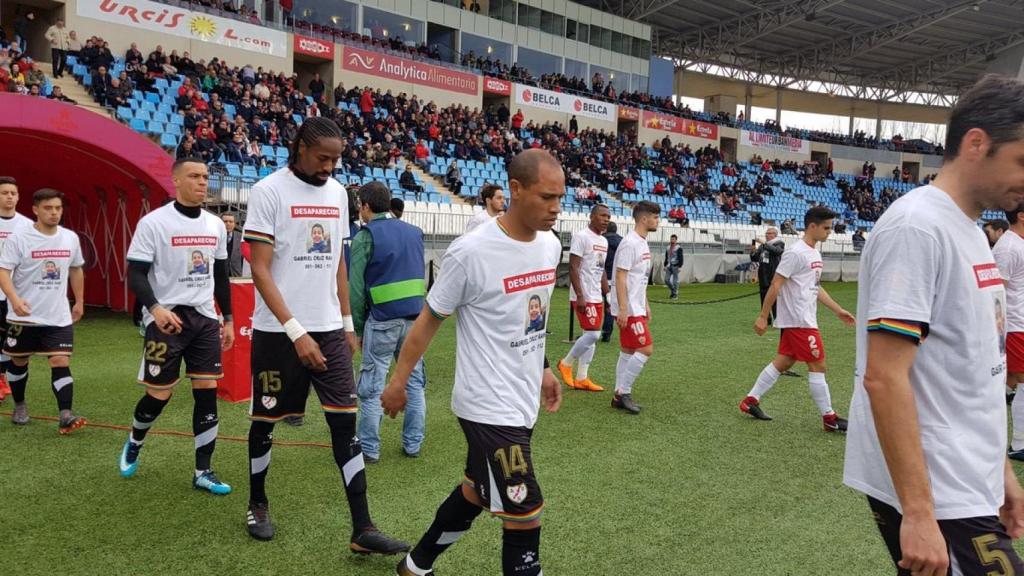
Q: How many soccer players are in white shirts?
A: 11